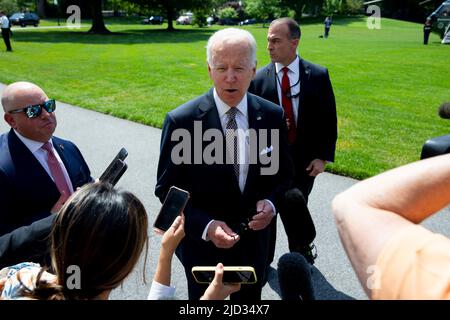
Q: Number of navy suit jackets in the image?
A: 3